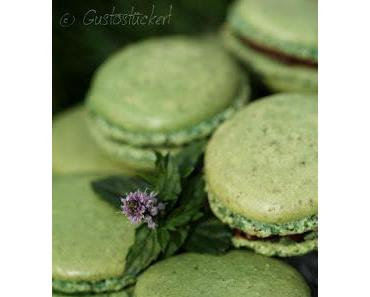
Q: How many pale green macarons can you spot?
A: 6